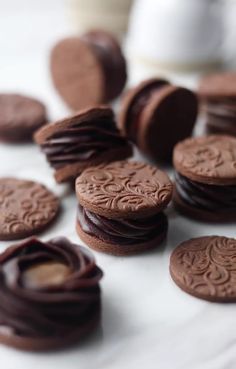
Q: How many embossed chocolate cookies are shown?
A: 4